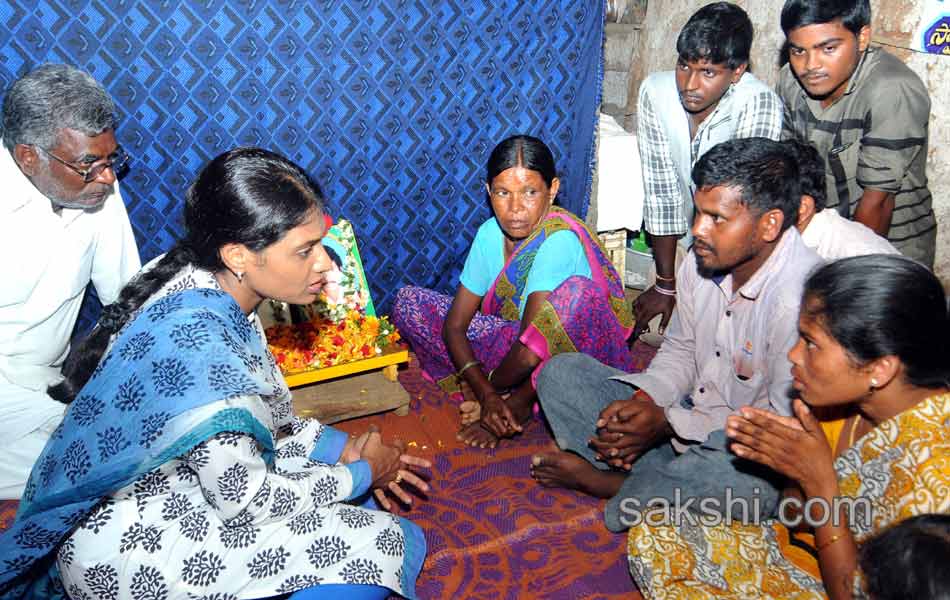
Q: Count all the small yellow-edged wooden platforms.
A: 1